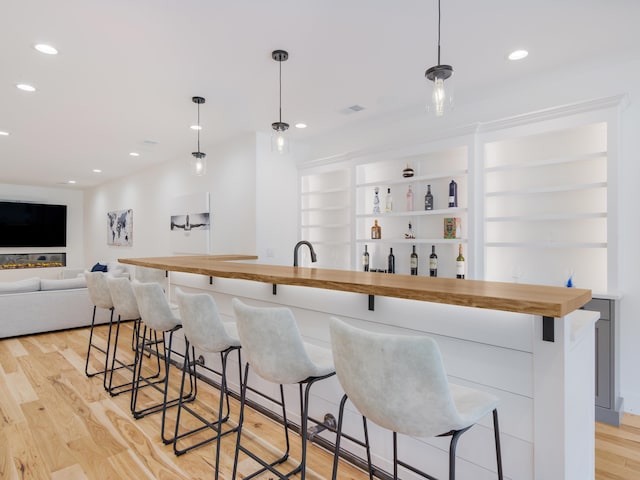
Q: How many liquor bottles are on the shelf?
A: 13